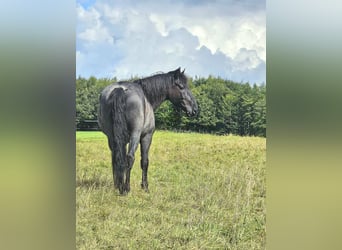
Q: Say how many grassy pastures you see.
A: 1